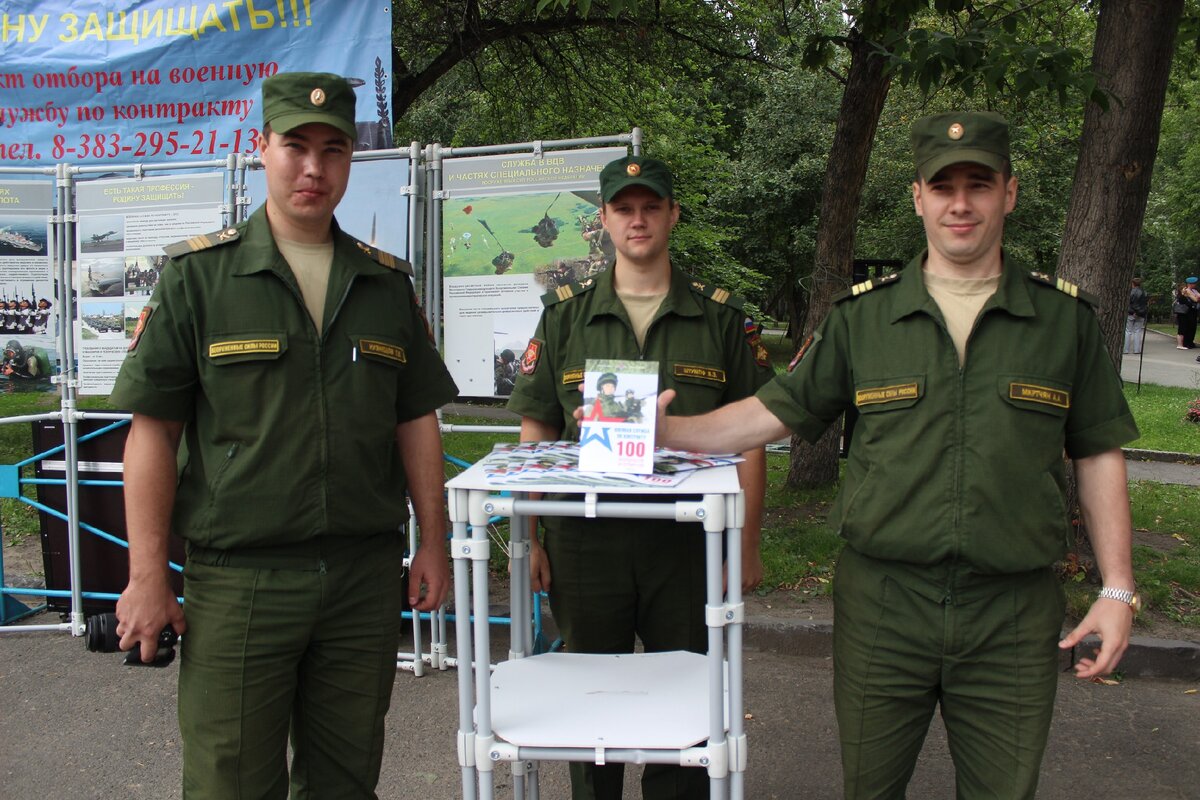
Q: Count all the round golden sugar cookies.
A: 0